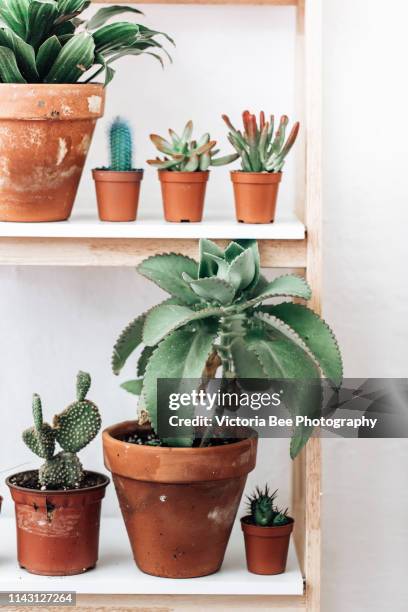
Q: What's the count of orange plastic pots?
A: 5